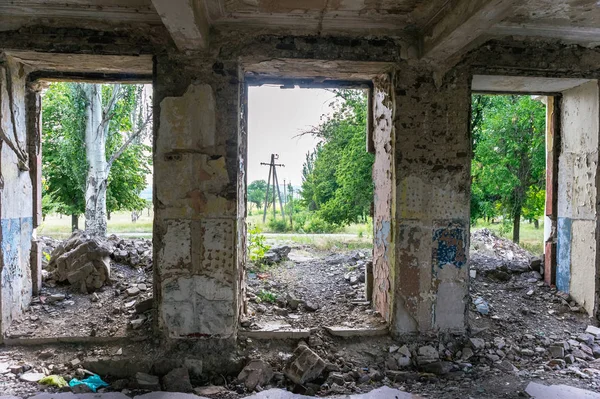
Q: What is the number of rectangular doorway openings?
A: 3